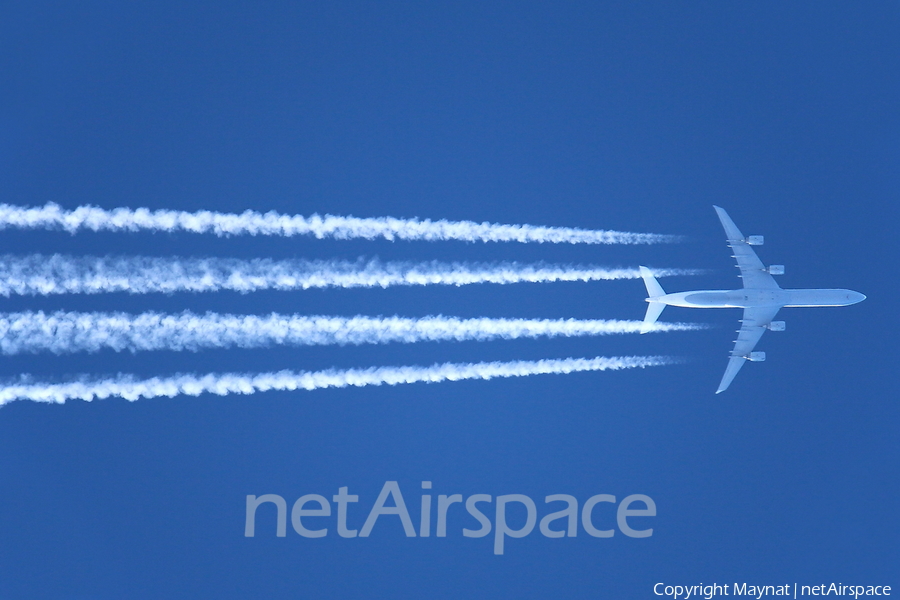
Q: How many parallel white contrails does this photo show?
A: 4